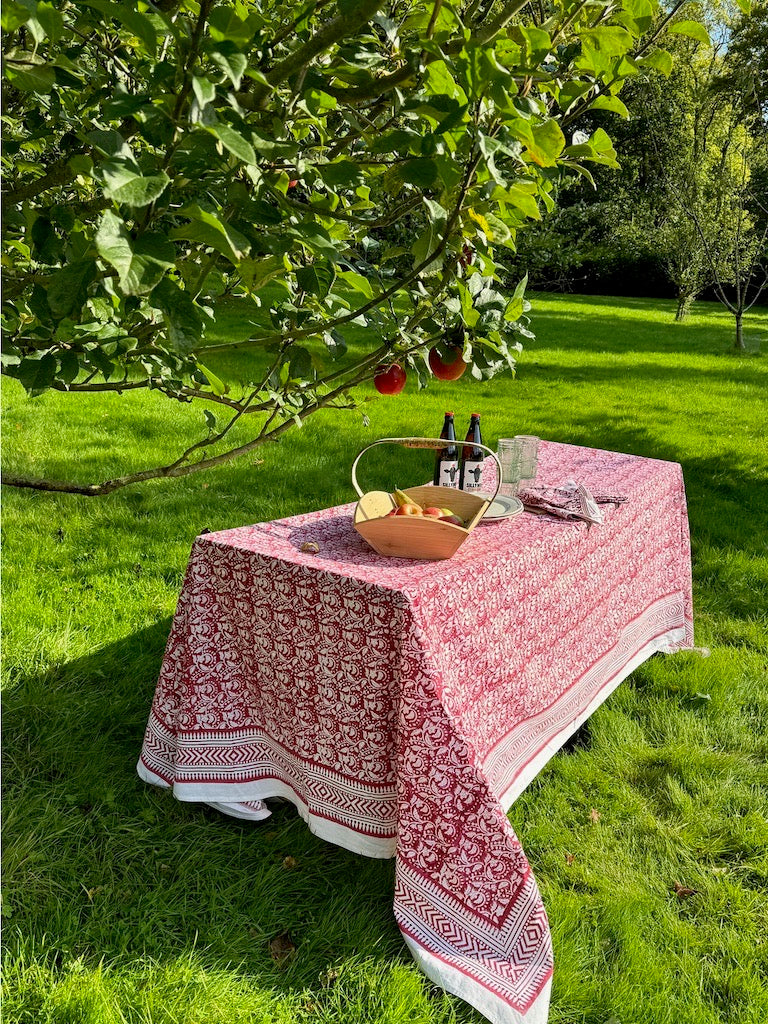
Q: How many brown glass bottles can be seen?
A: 2